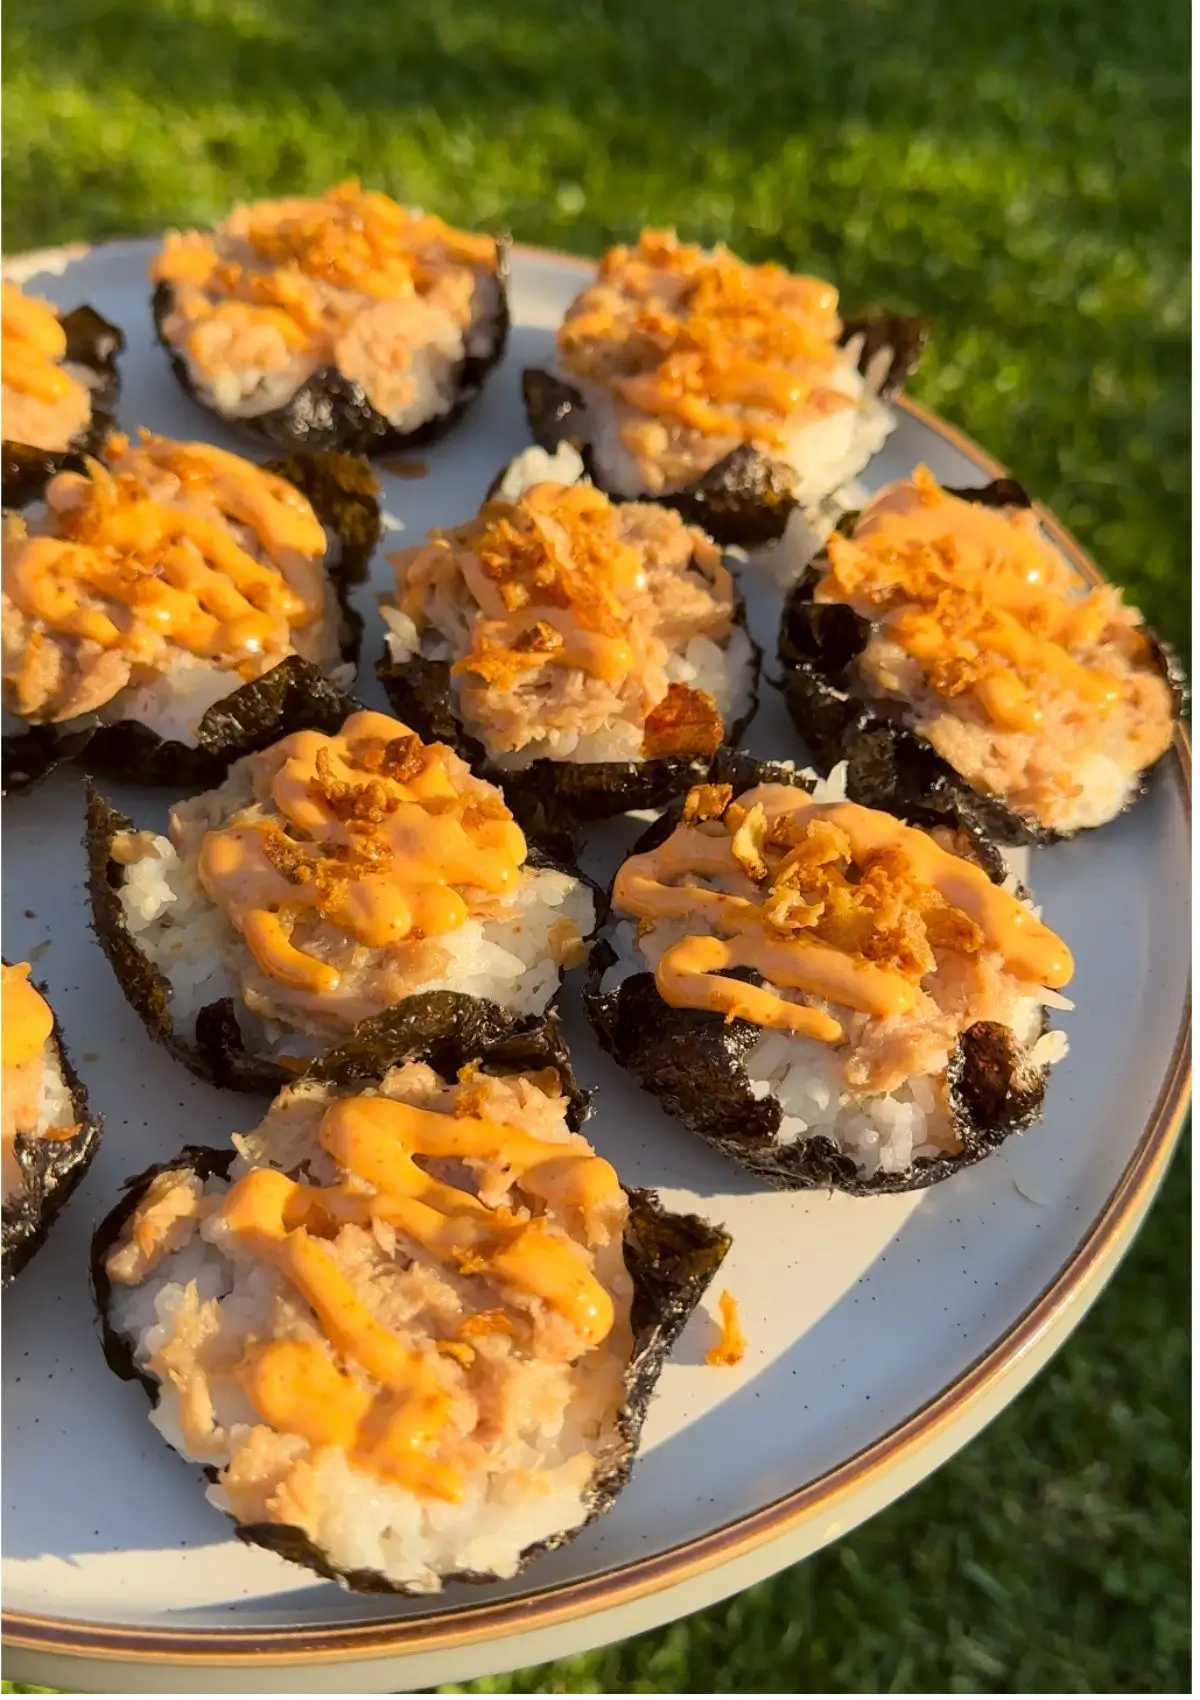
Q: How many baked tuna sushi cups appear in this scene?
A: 10